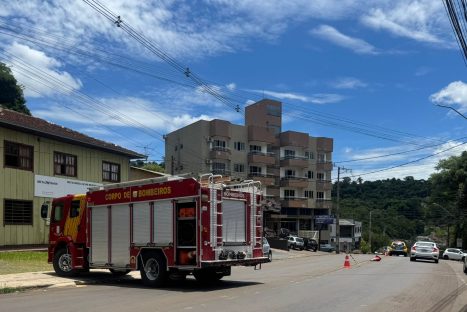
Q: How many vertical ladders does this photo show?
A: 2